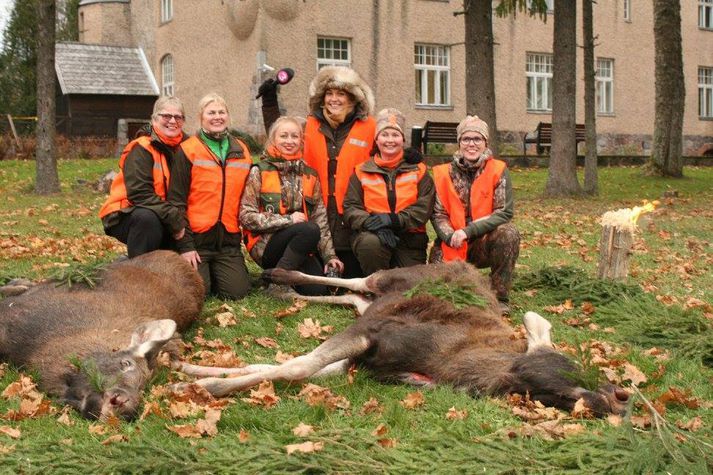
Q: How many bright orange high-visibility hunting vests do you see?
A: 6